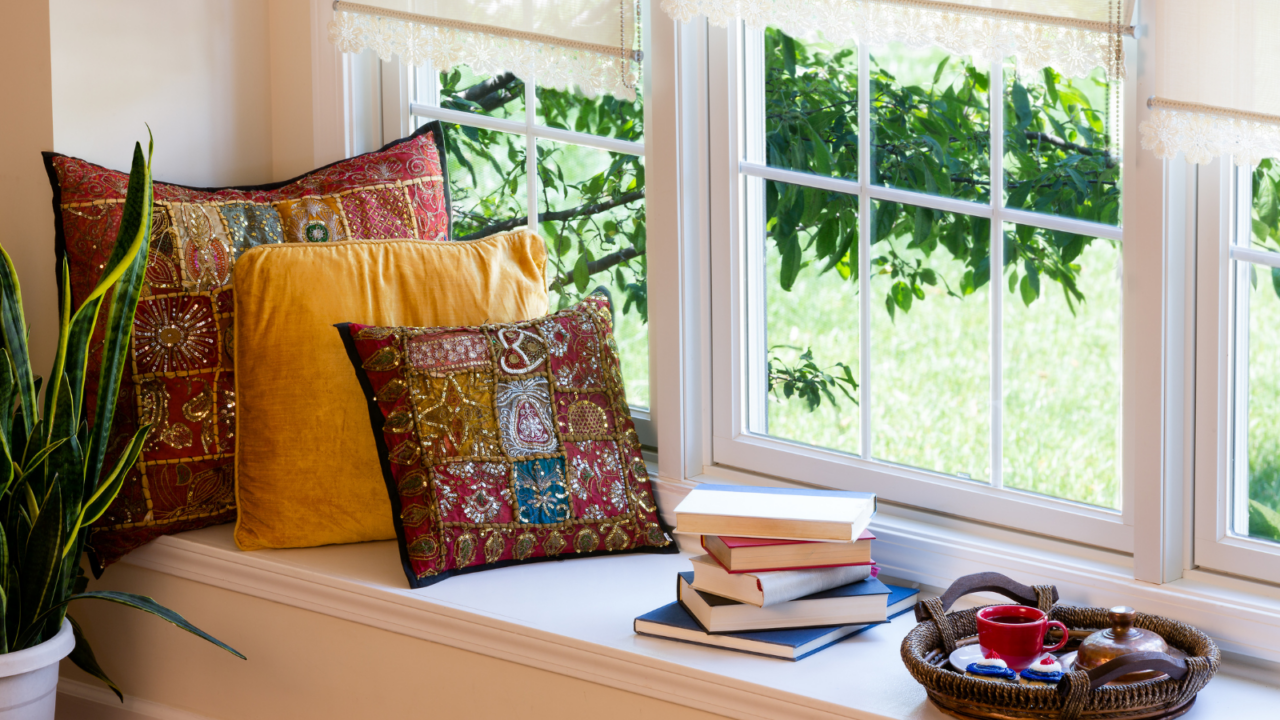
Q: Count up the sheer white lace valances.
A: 3